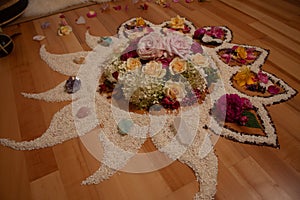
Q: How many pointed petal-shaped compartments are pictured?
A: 6